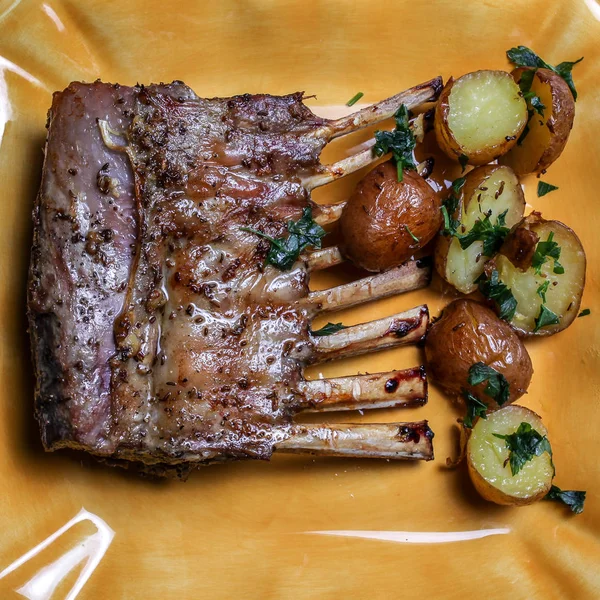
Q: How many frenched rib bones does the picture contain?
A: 8